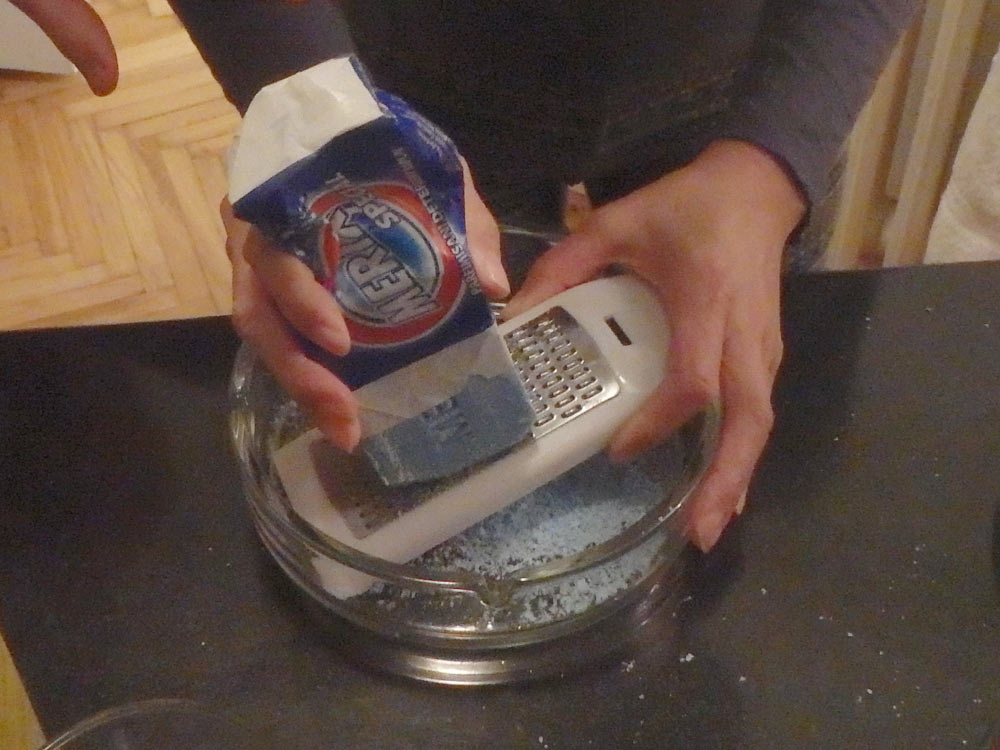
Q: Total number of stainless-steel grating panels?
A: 1